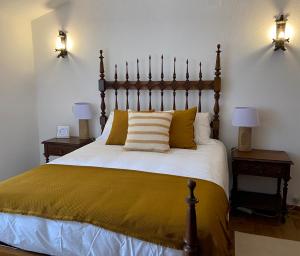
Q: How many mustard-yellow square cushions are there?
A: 2